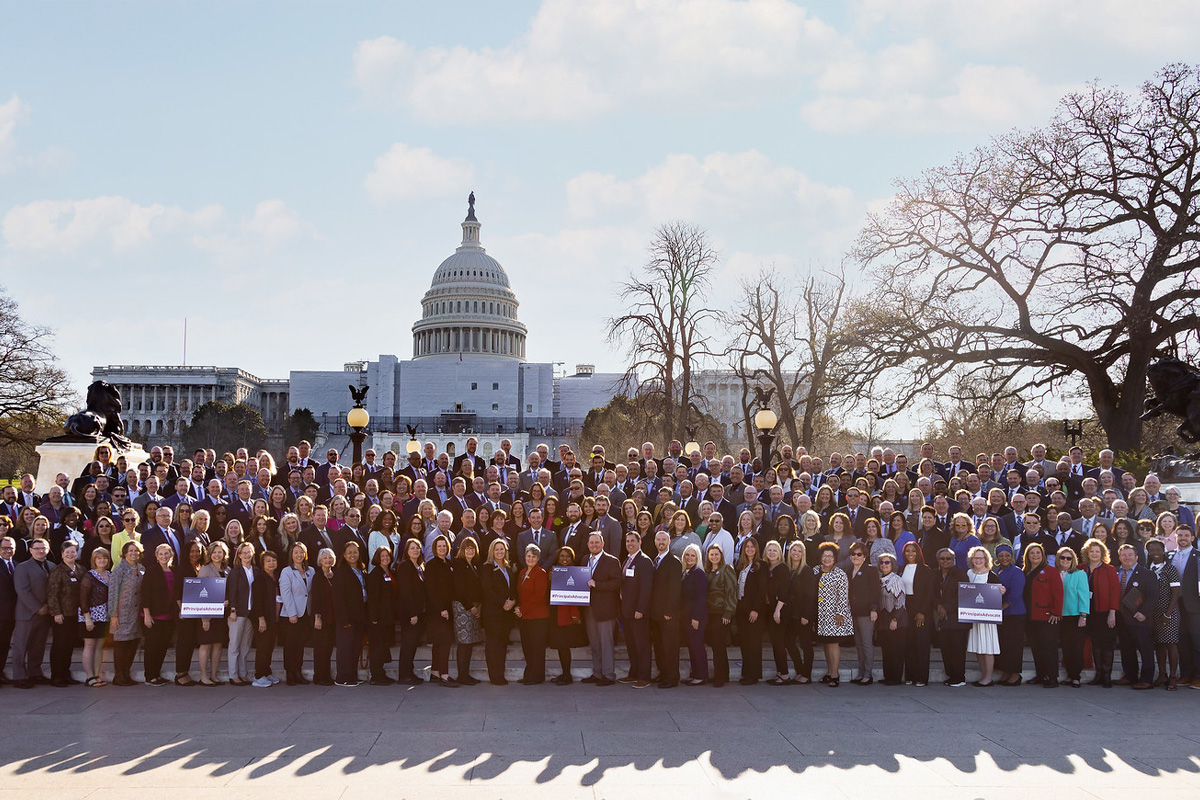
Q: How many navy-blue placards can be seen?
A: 3